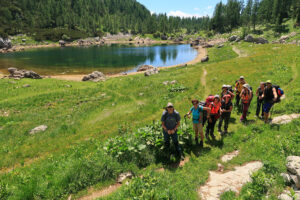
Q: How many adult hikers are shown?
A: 9